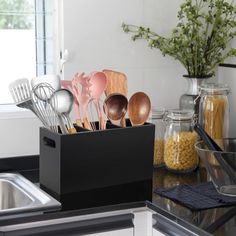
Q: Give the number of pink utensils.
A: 3